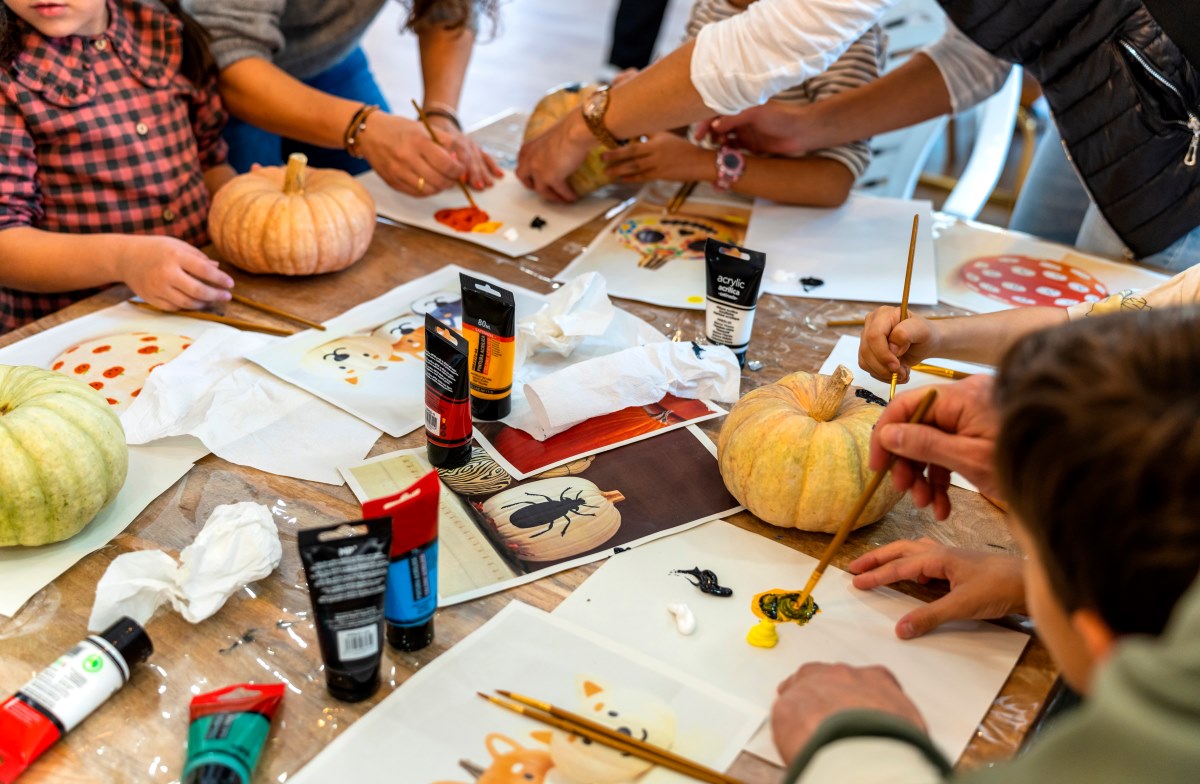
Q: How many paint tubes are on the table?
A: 7